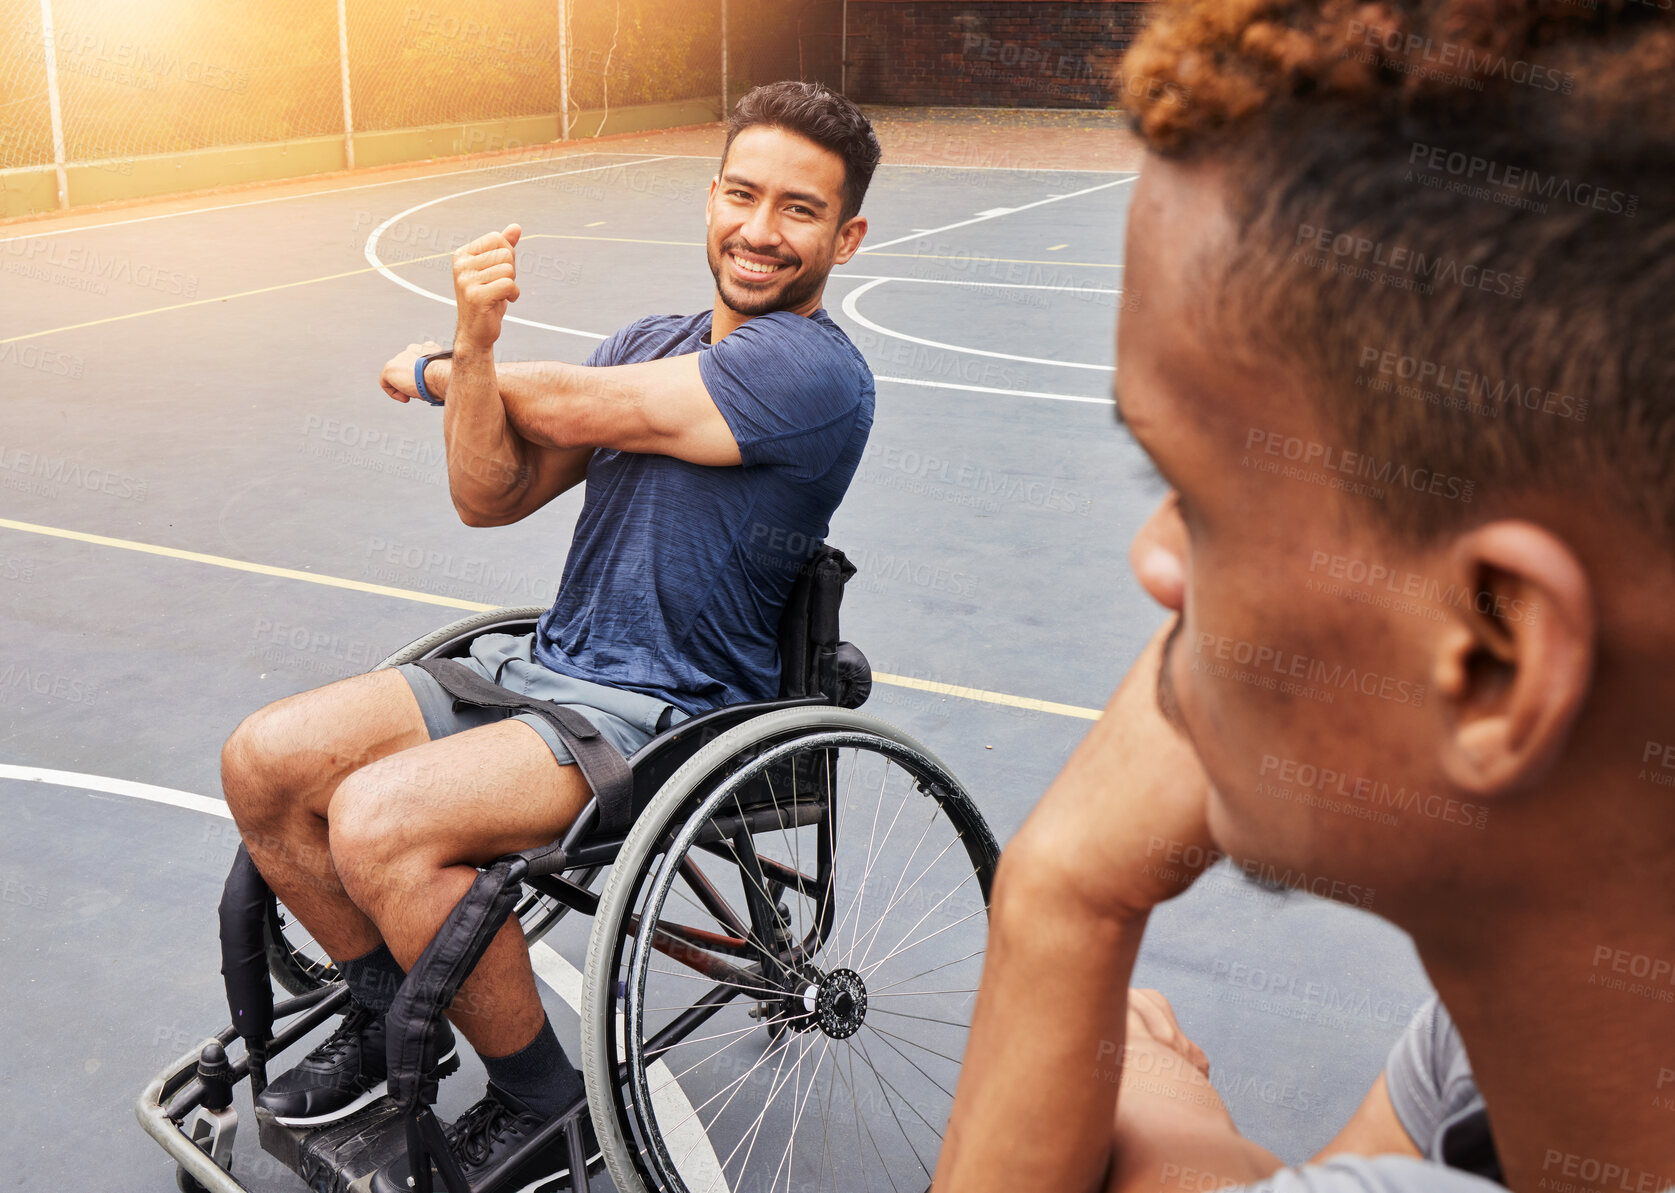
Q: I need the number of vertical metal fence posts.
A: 5